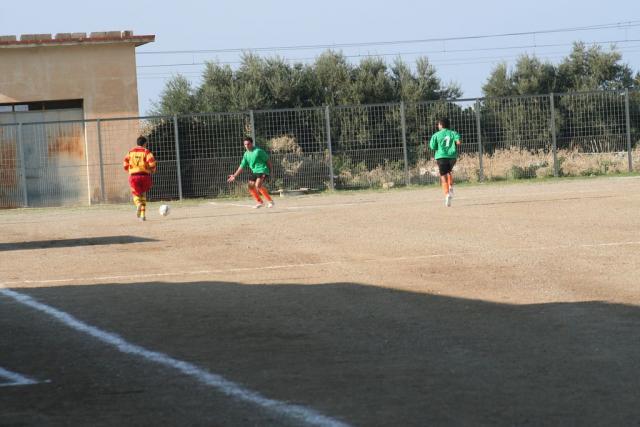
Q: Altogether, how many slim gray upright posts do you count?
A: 9